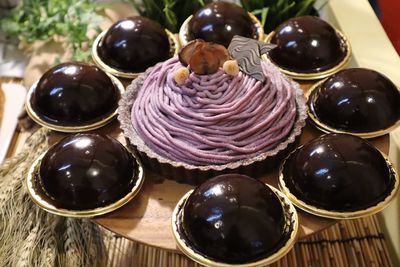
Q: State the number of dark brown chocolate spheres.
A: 8